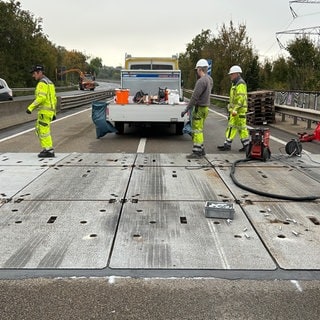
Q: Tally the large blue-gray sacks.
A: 2